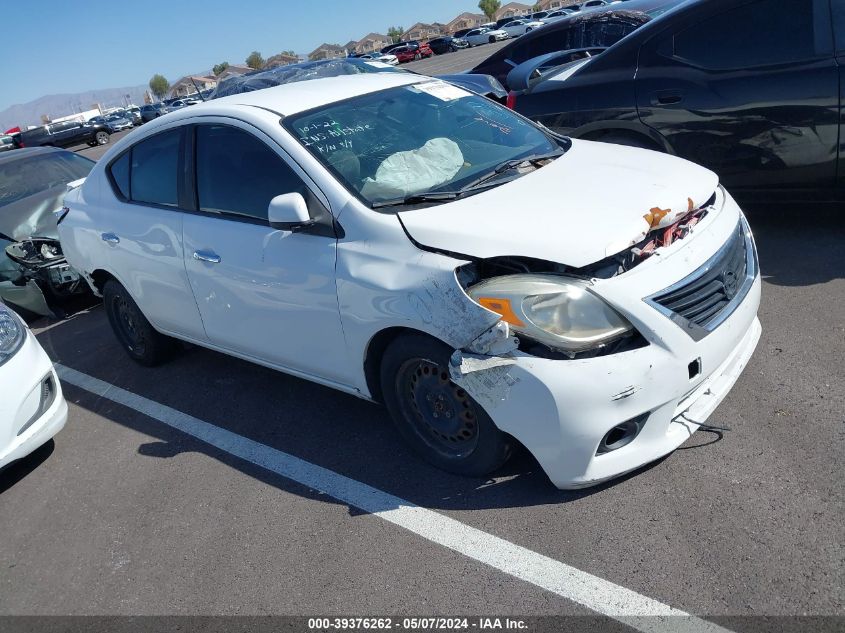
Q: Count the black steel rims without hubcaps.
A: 2